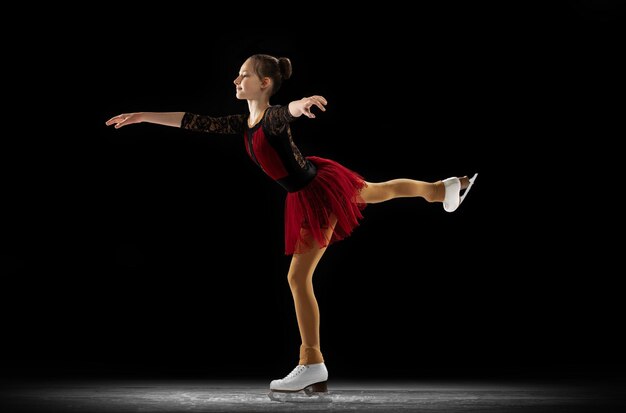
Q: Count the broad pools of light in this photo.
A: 1